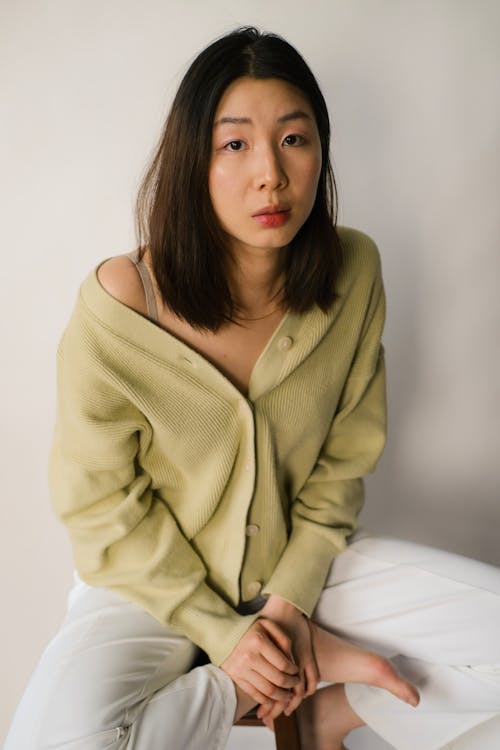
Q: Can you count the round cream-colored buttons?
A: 3